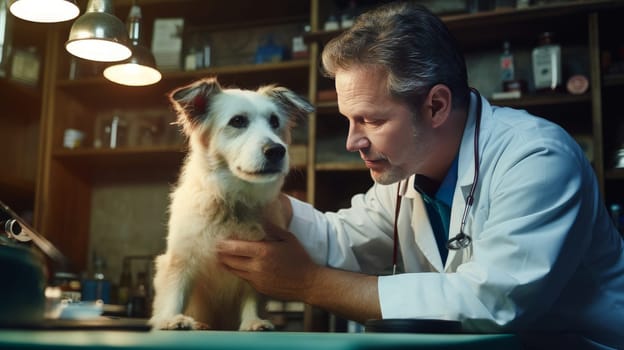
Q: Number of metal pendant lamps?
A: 3